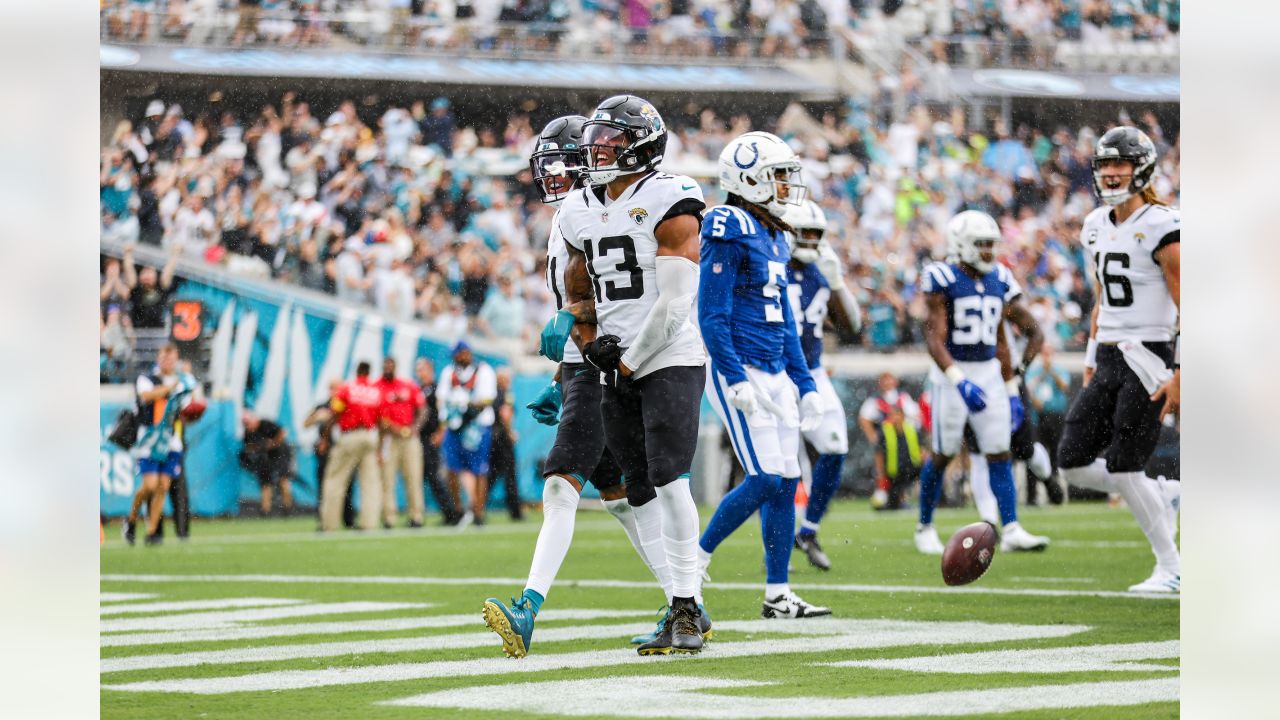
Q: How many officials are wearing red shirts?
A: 2